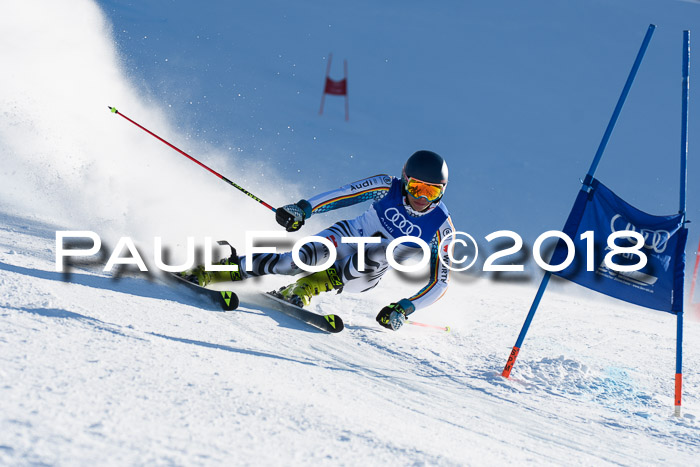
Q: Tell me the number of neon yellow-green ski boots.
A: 2